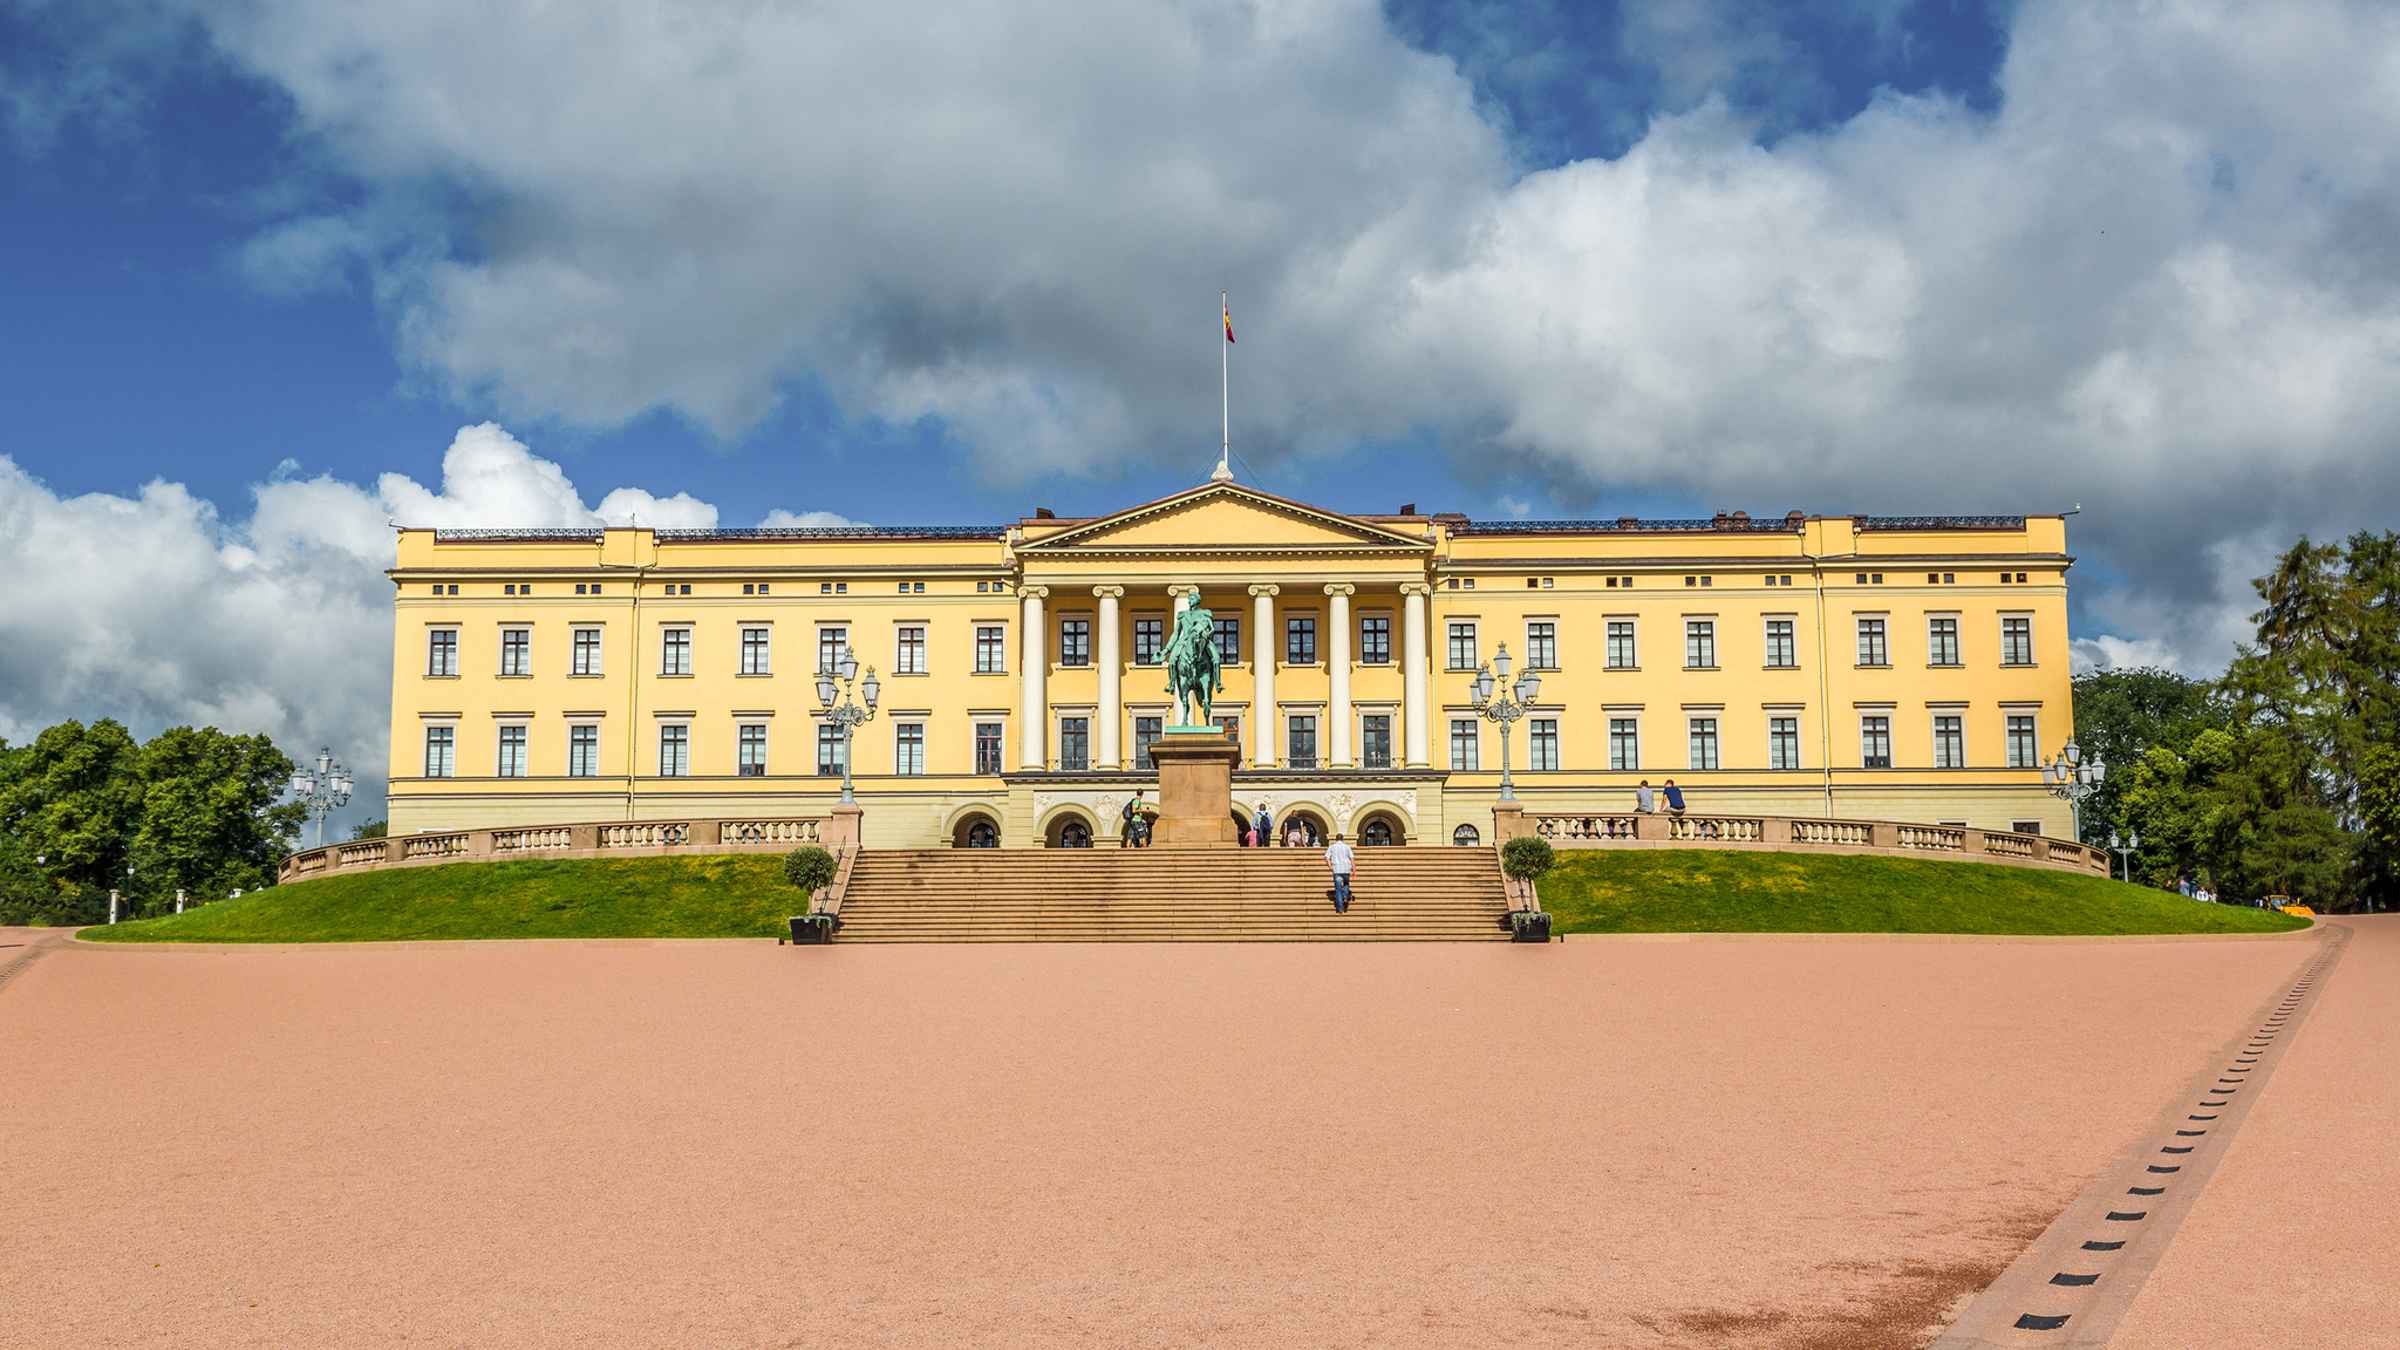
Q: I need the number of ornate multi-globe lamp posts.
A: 4